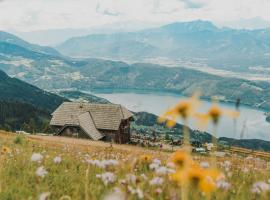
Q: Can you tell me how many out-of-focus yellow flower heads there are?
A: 4